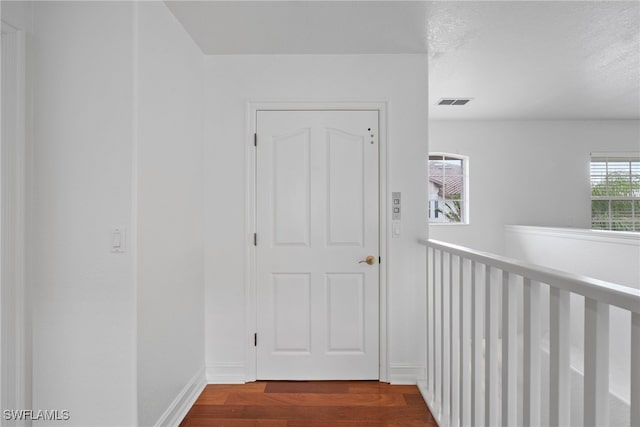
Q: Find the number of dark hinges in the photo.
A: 3